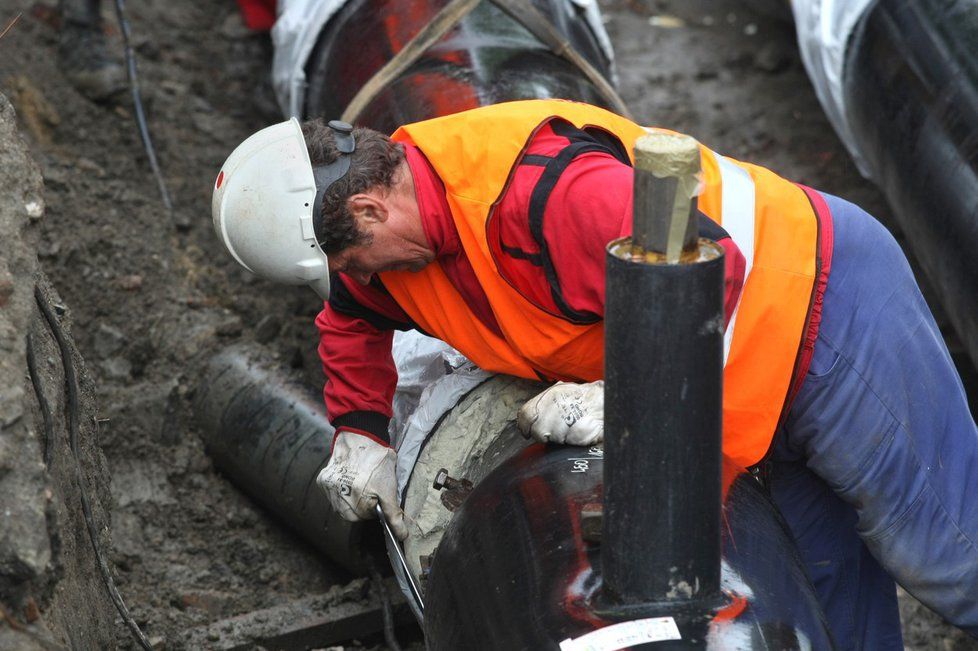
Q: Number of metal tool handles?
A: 1